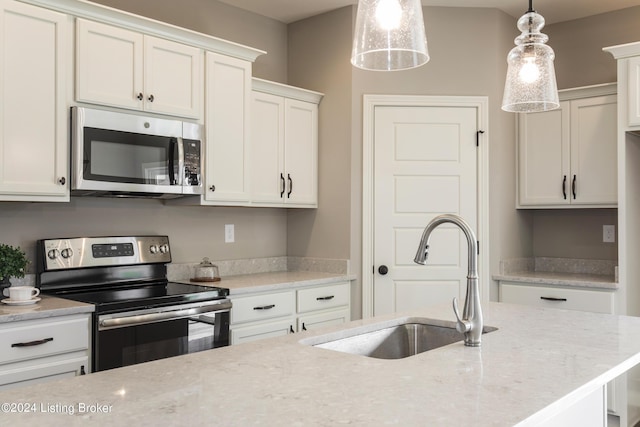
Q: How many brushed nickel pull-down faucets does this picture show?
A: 1